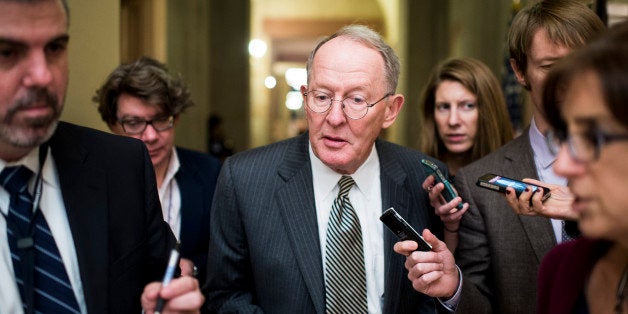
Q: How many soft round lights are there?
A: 4